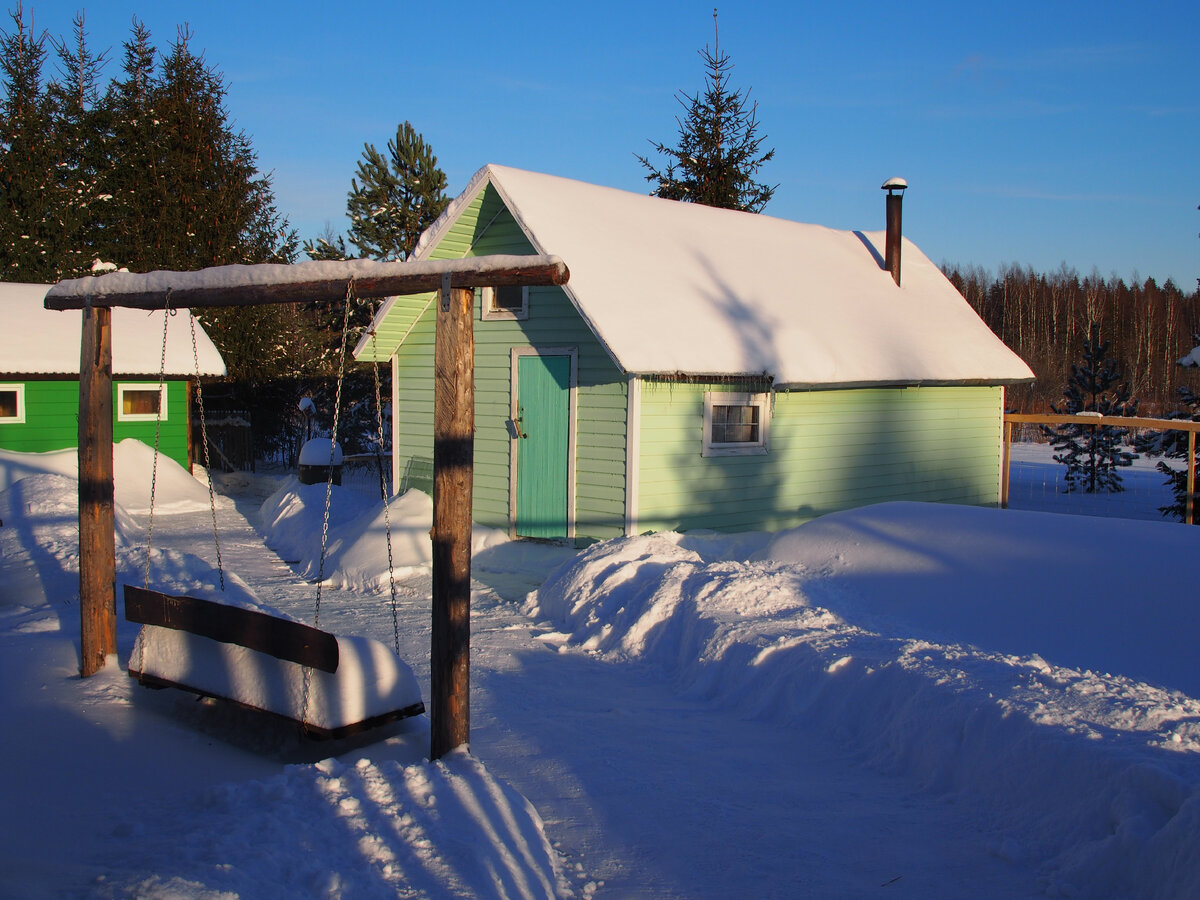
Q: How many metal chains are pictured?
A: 4